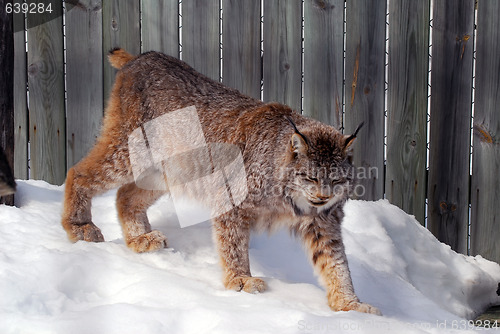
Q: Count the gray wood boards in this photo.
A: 13